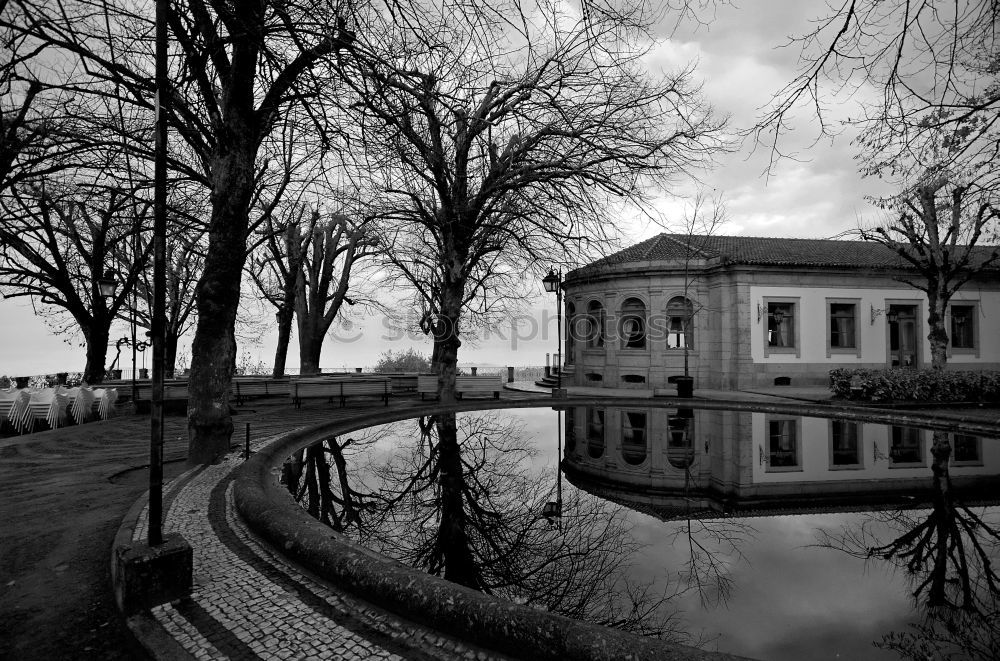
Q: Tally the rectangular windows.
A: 3